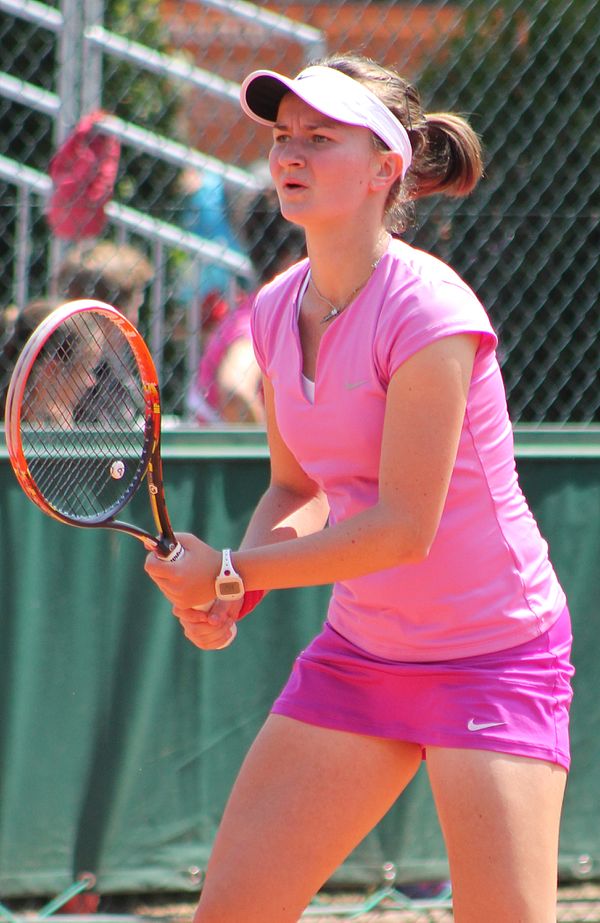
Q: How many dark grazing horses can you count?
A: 0